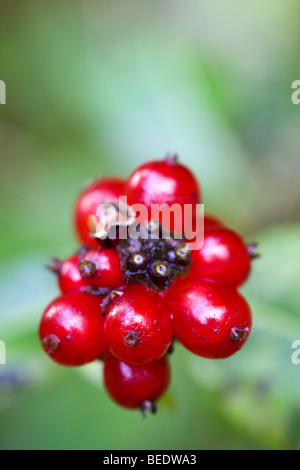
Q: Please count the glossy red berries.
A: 10